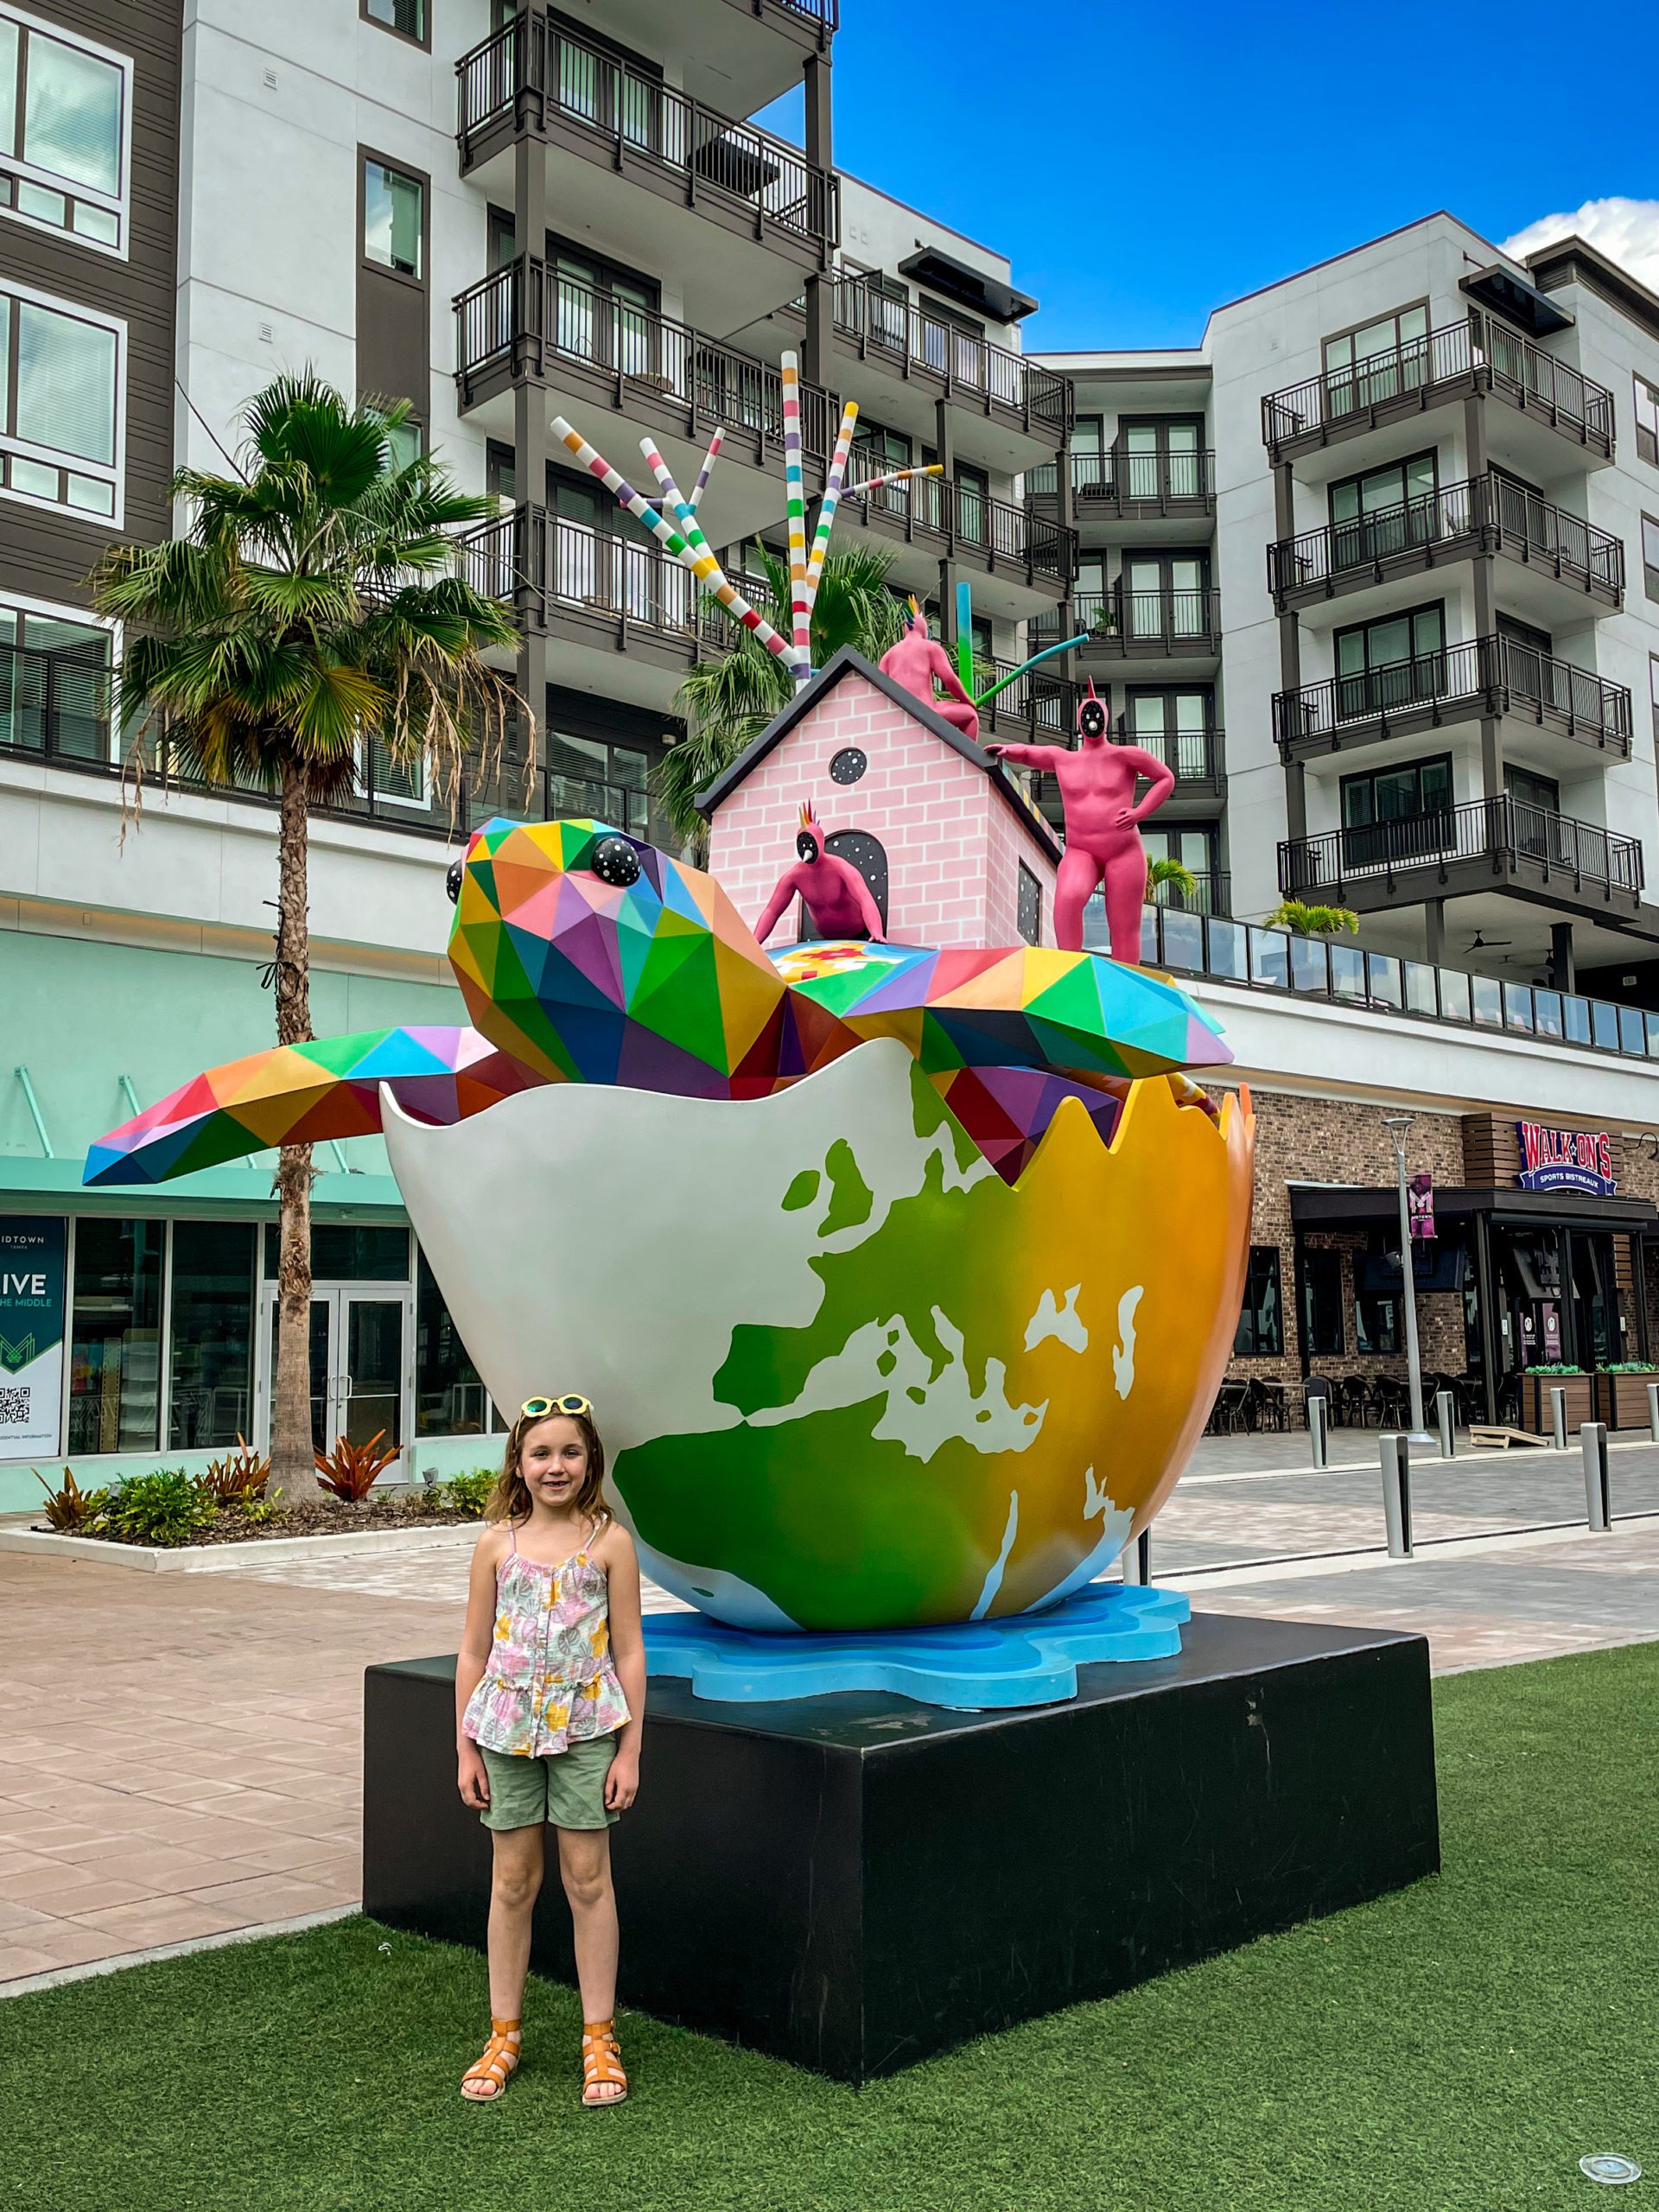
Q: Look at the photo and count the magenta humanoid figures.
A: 3